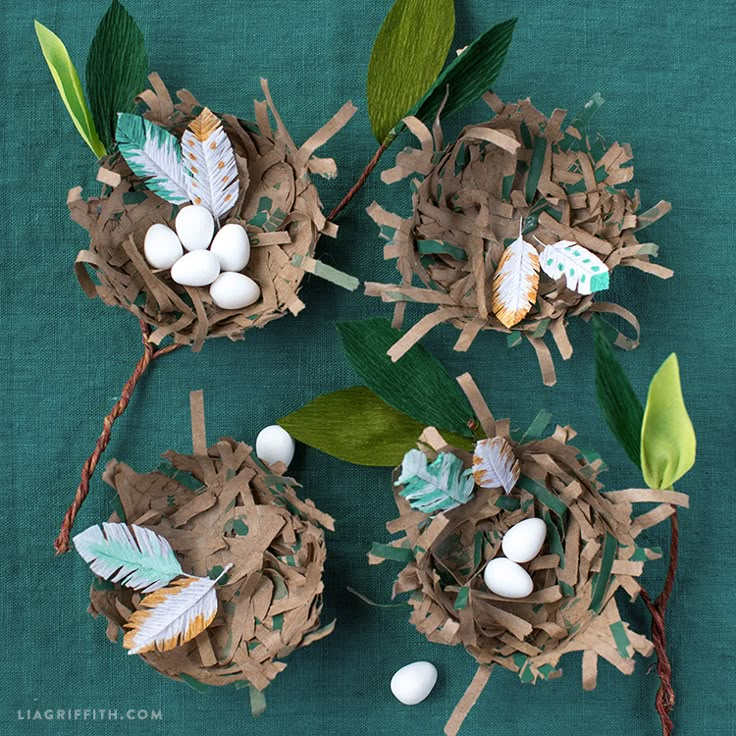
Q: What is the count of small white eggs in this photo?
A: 9